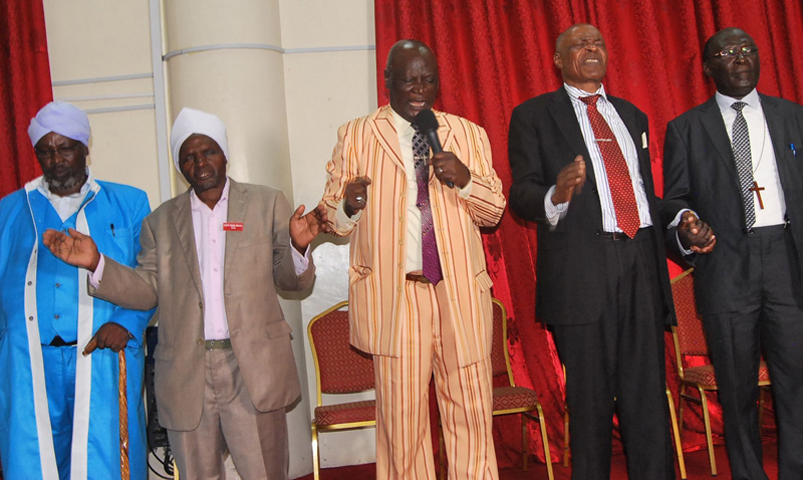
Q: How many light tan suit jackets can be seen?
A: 1